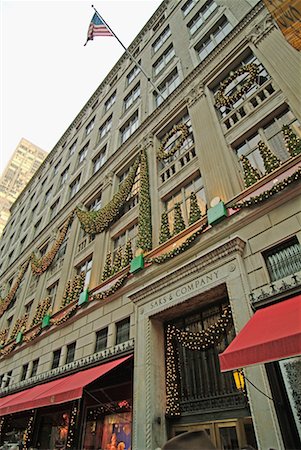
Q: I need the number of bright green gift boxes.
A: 5